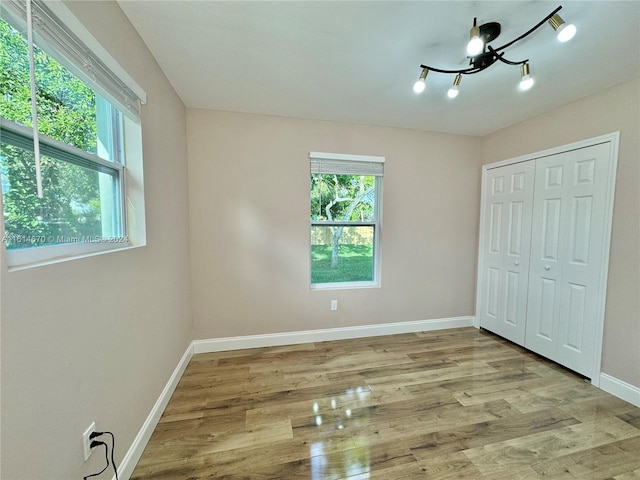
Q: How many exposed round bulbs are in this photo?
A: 5